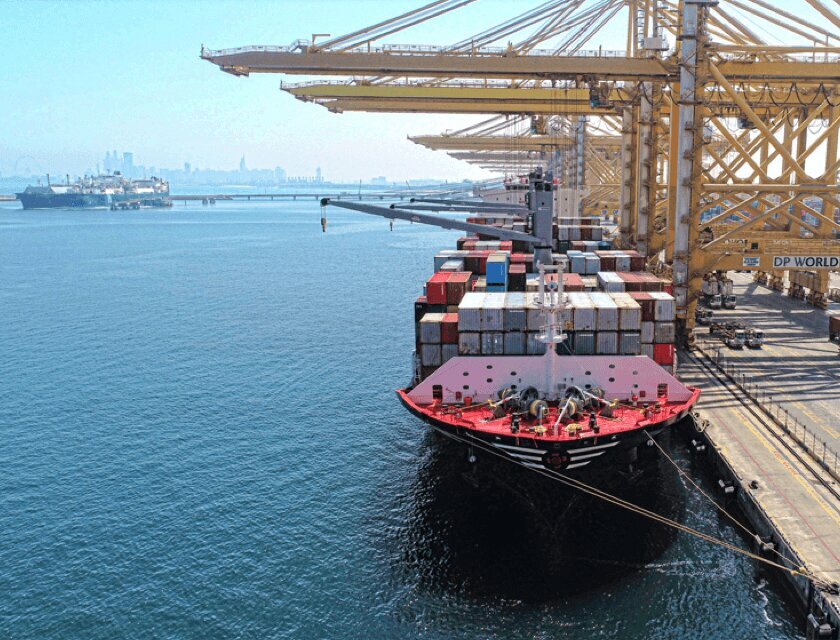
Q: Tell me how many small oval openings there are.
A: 12